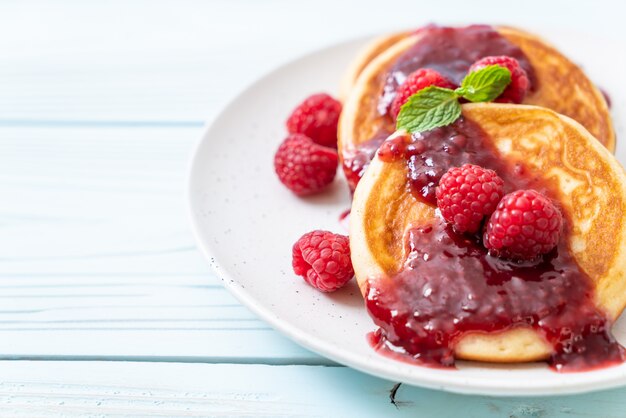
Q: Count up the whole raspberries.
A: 7